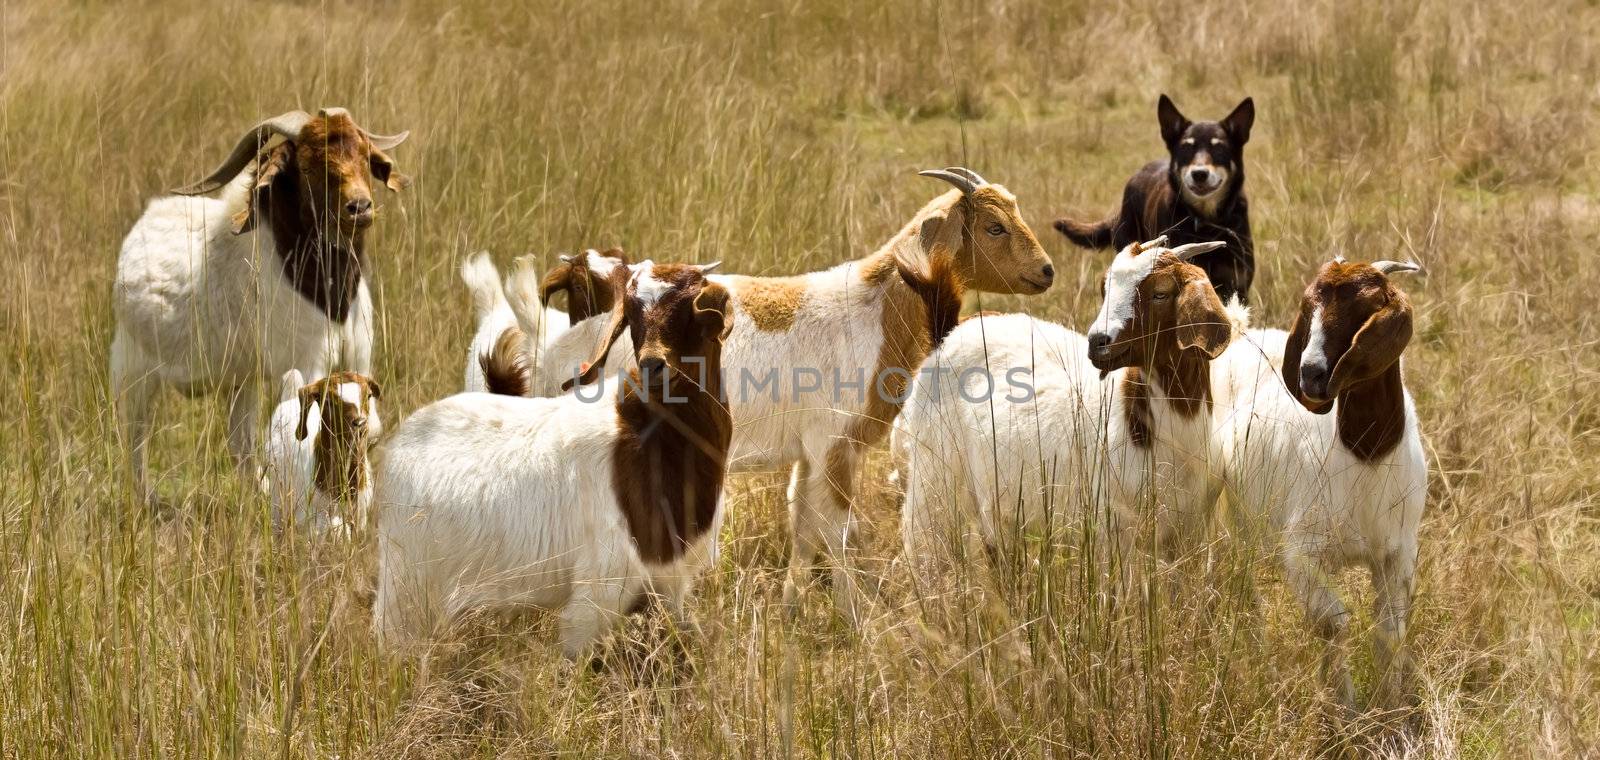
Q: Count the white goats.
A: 7